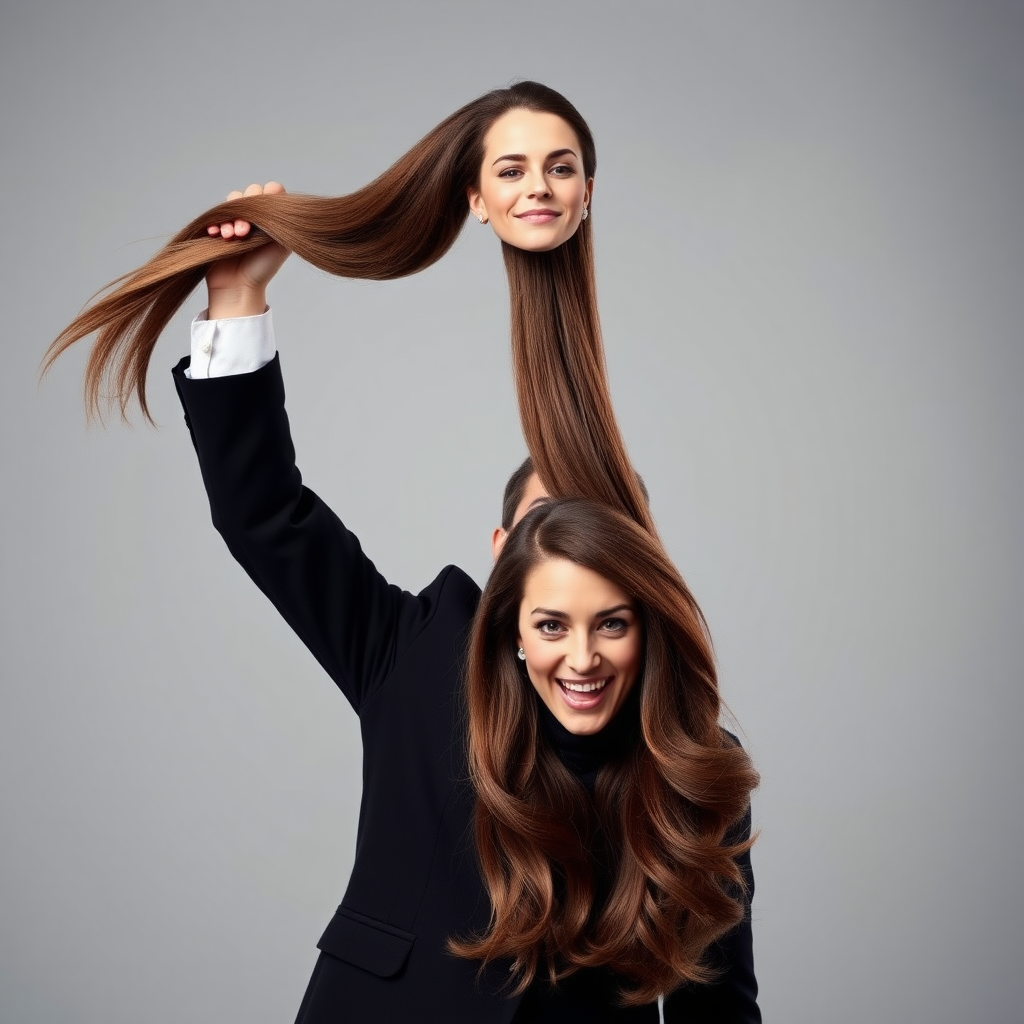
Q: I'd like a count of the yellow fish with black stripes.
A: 0